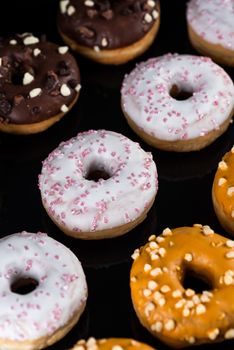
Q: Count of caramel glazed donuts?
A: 3